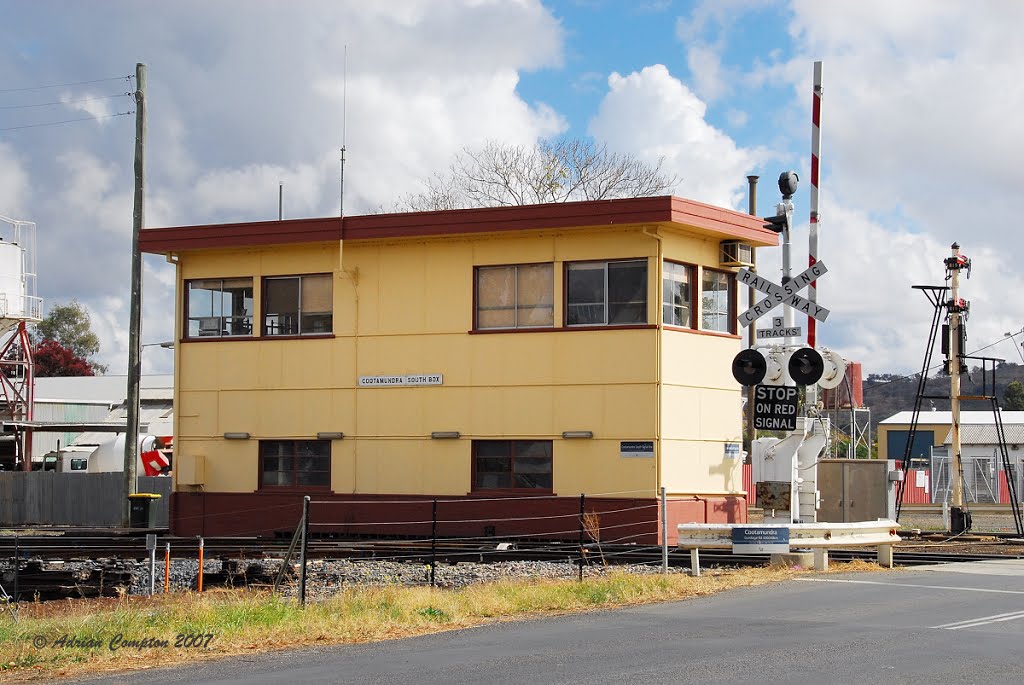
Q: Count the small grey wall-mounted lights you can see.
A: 4